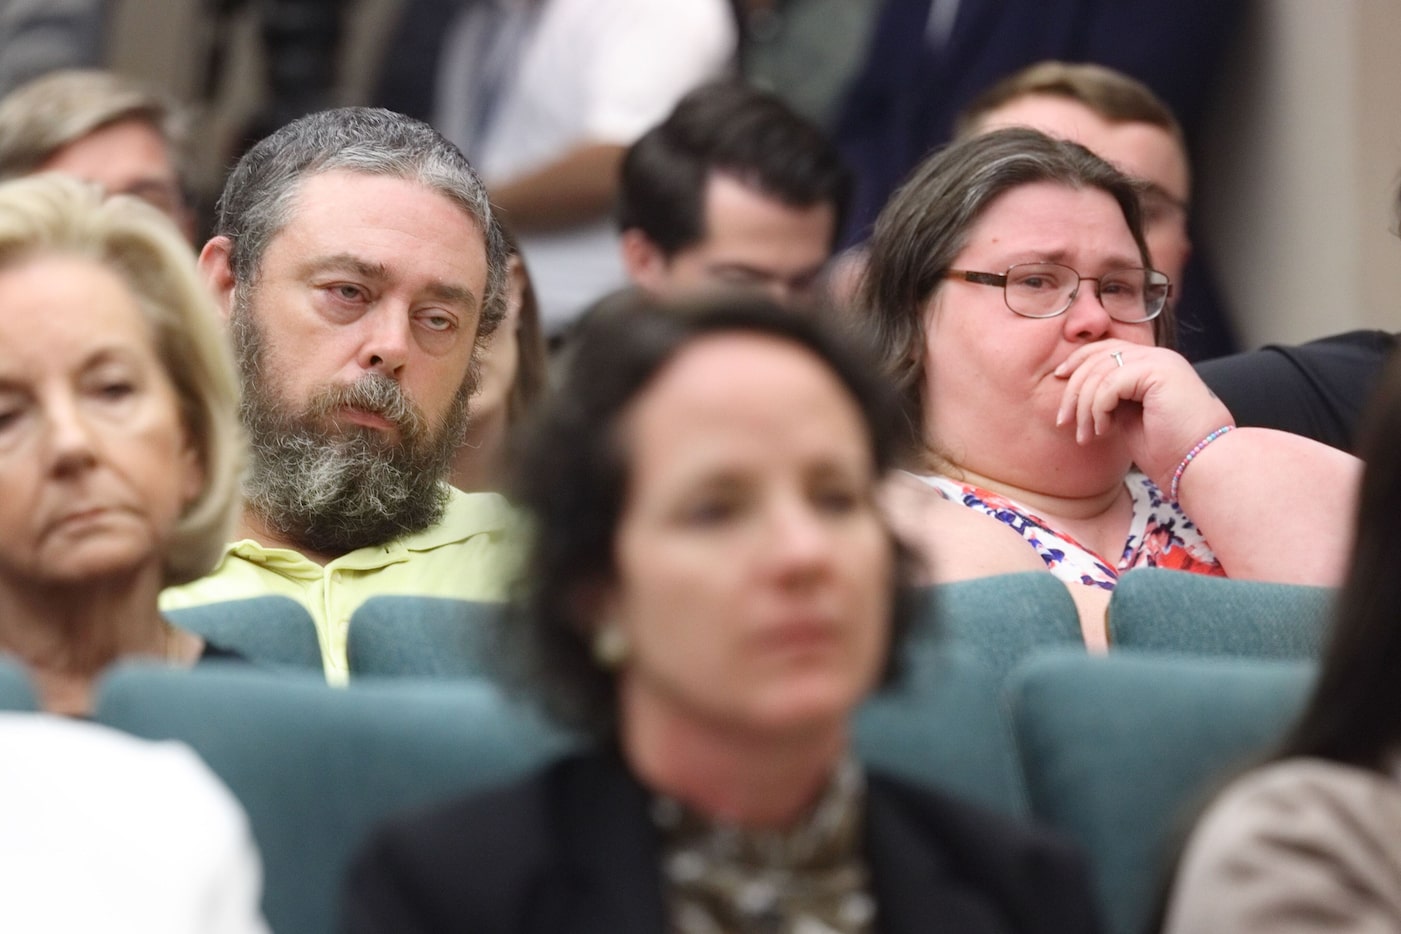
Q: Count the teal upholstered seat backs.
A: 8